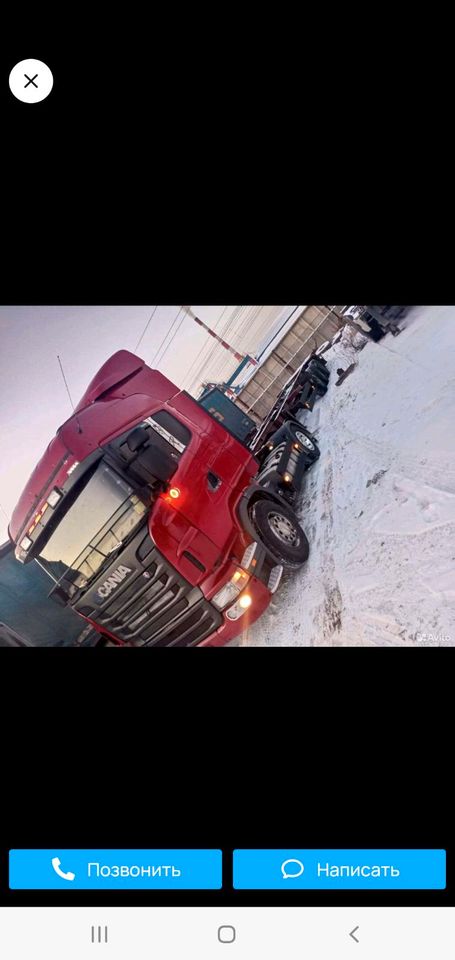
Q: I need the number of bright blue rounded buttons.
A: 2